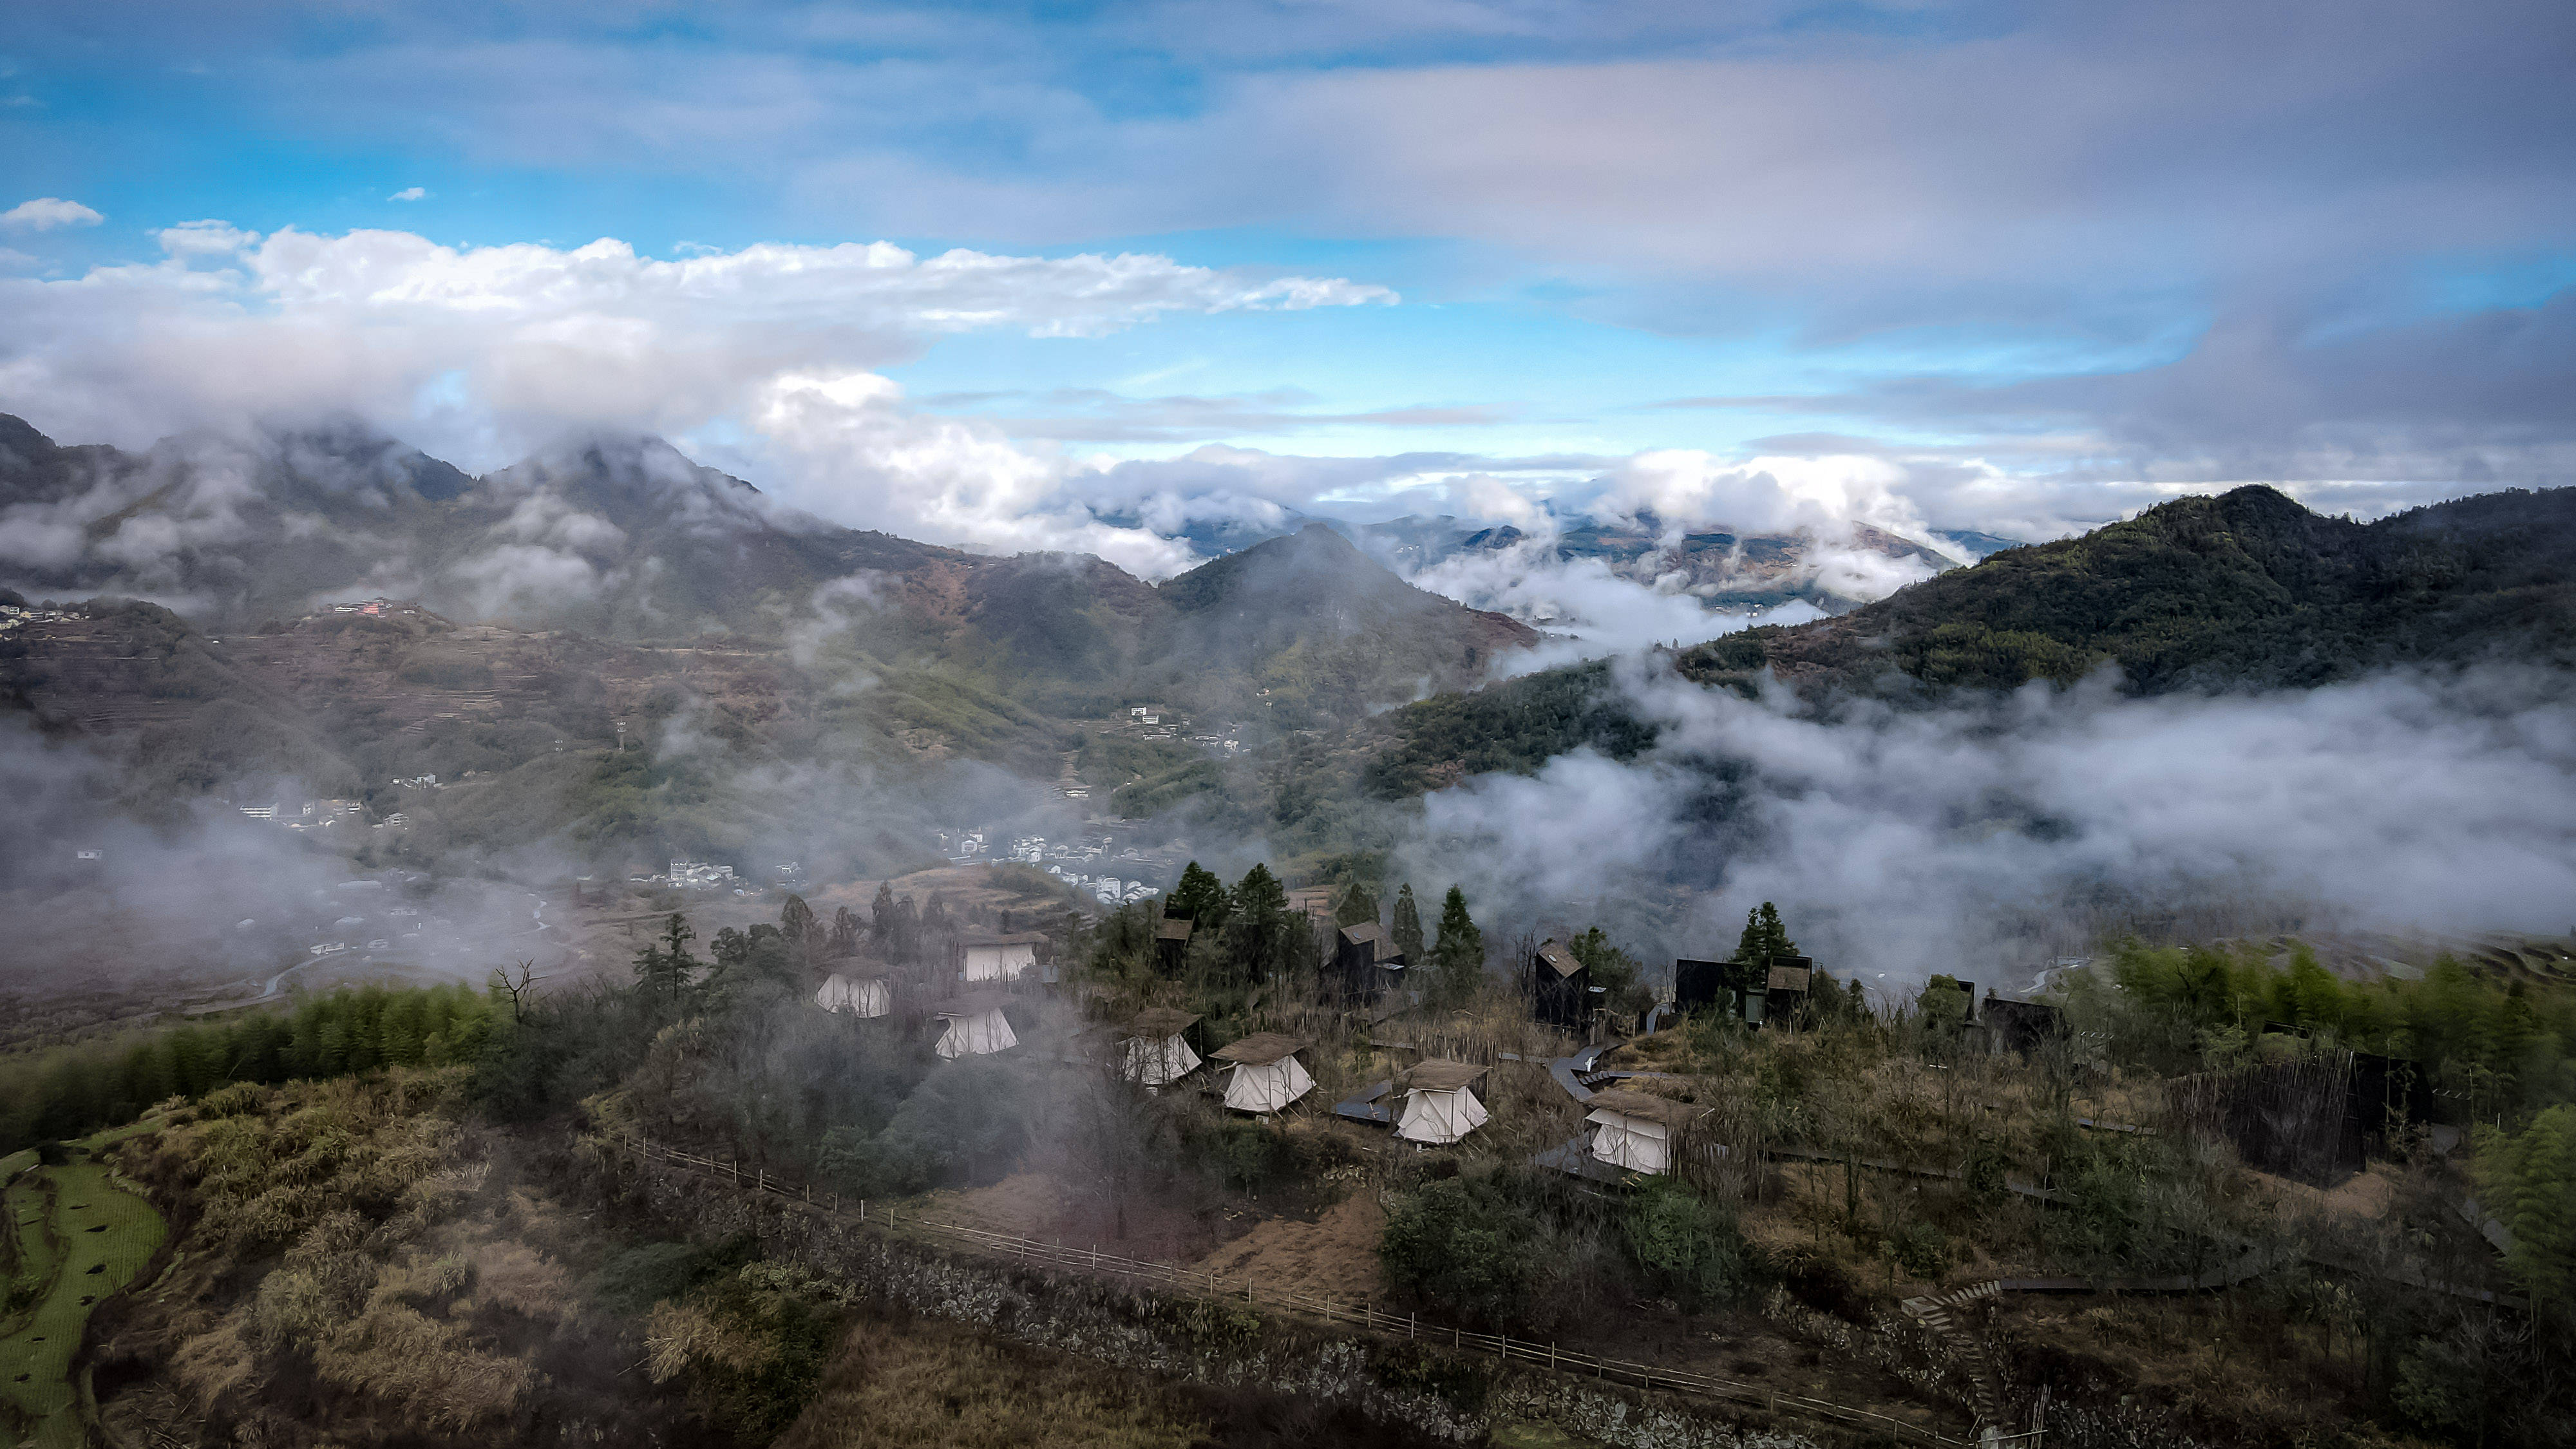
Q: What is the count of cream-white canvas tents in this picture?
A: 7